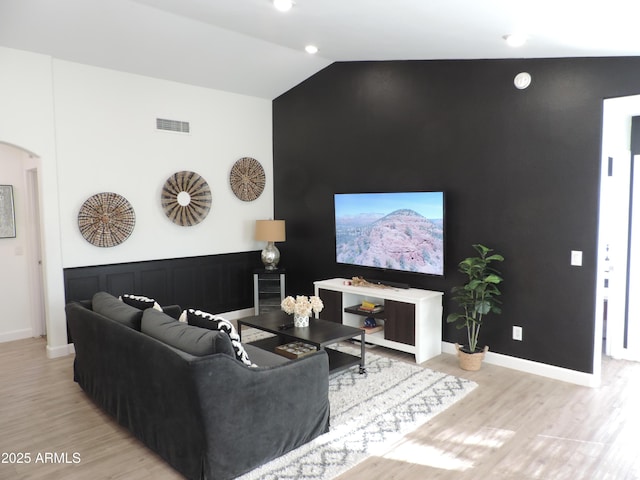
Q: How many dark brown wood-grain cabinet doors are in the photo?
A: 2